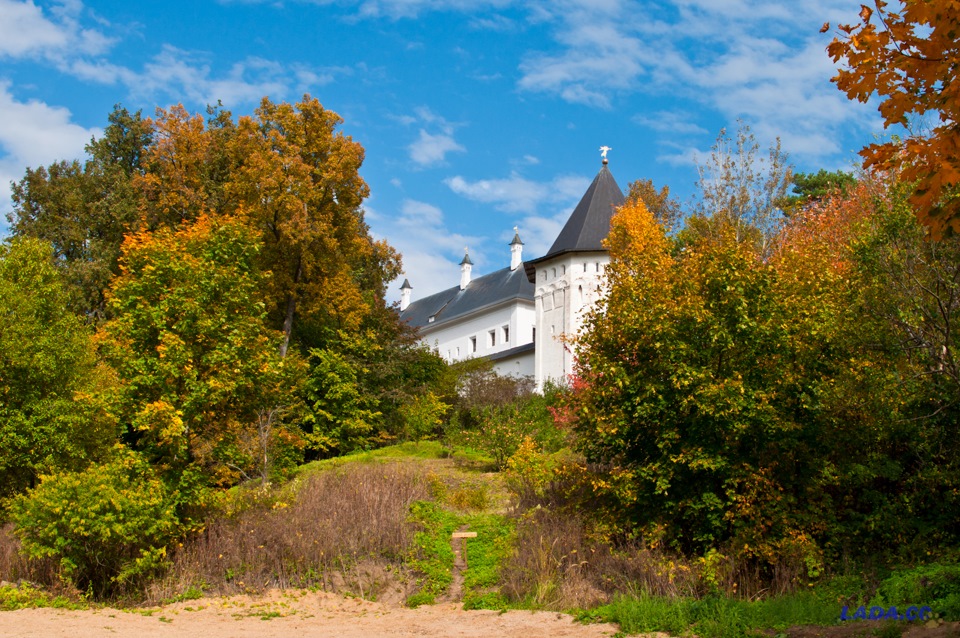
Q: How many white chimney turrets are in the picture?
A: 3